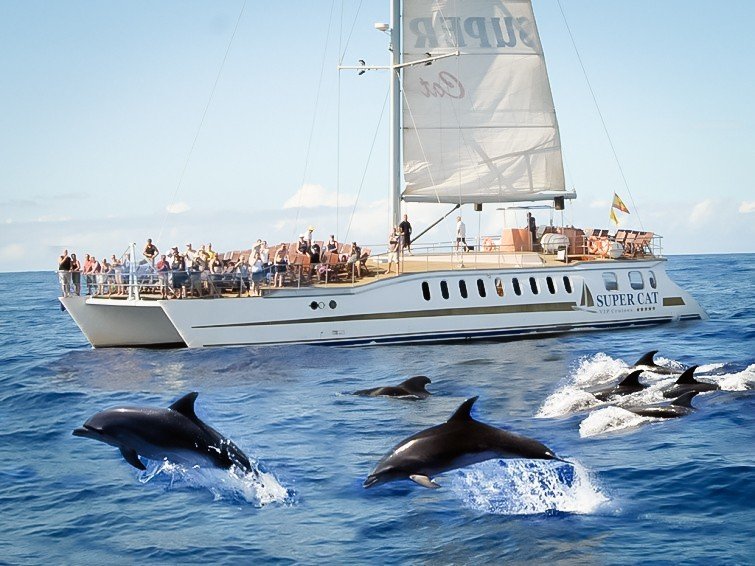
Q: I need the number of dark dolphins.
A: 7